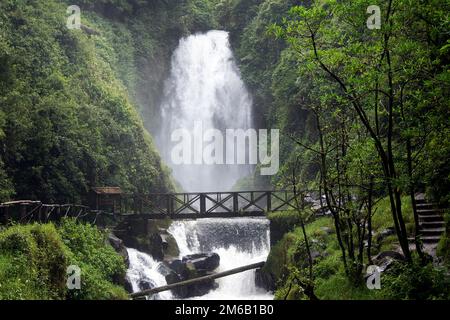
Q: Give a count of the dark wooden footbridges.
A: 1